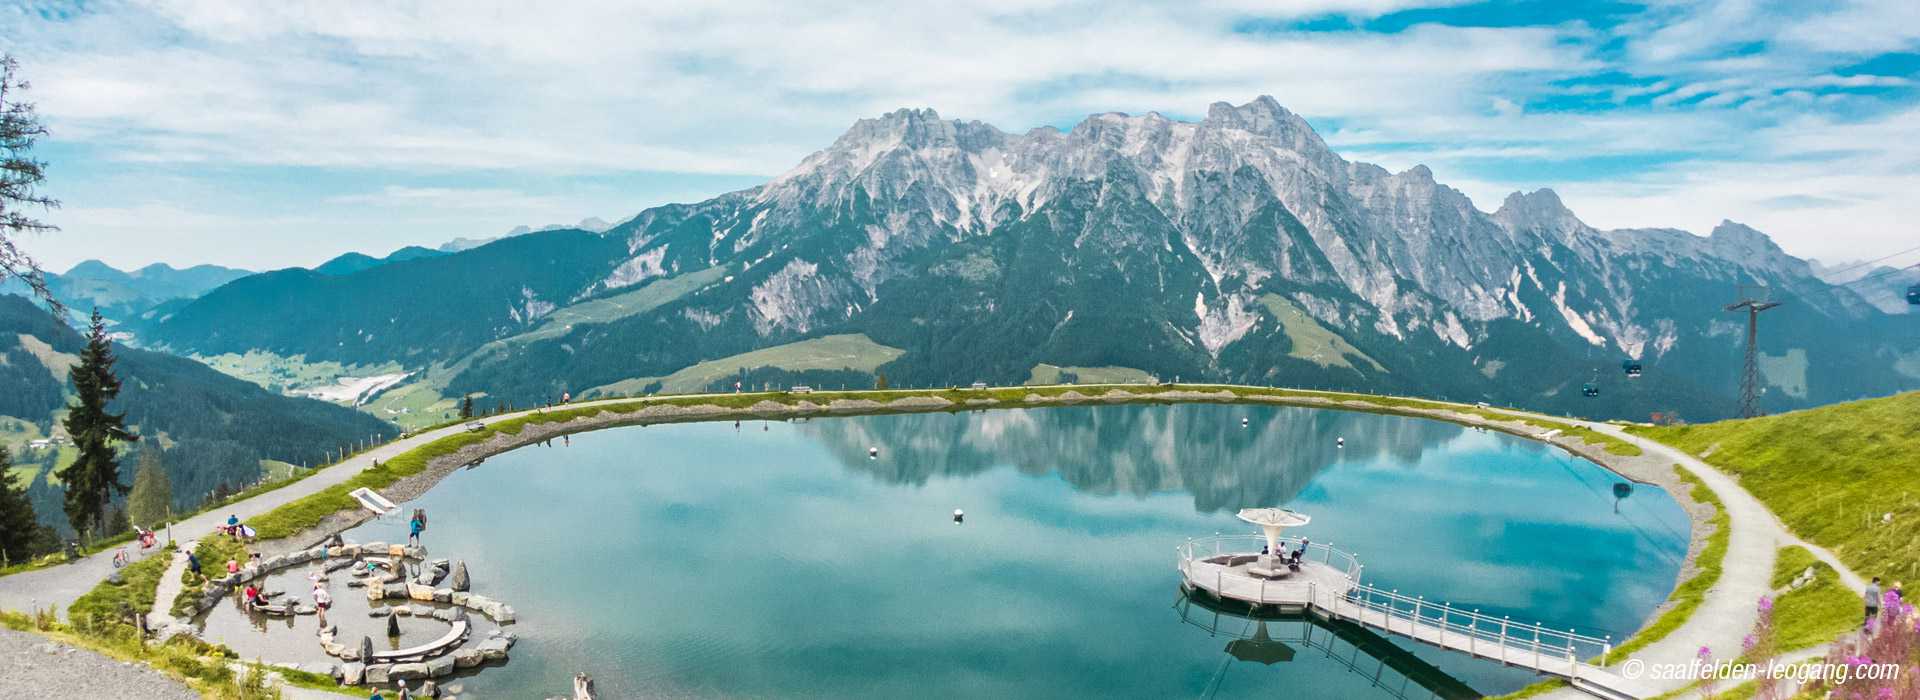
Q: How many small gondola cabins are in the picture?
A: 3